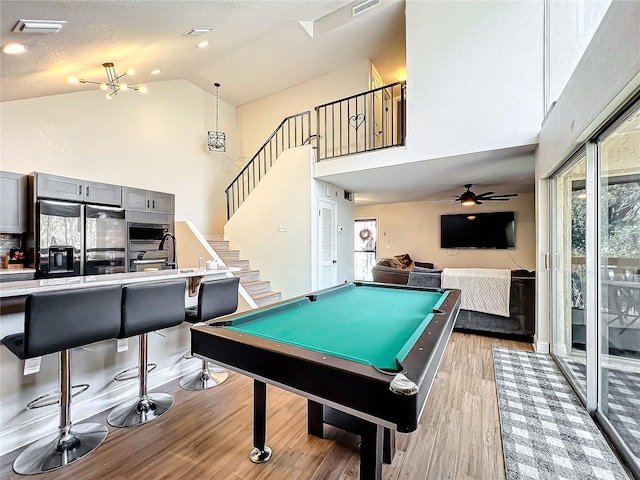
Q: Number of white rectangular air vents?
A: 3